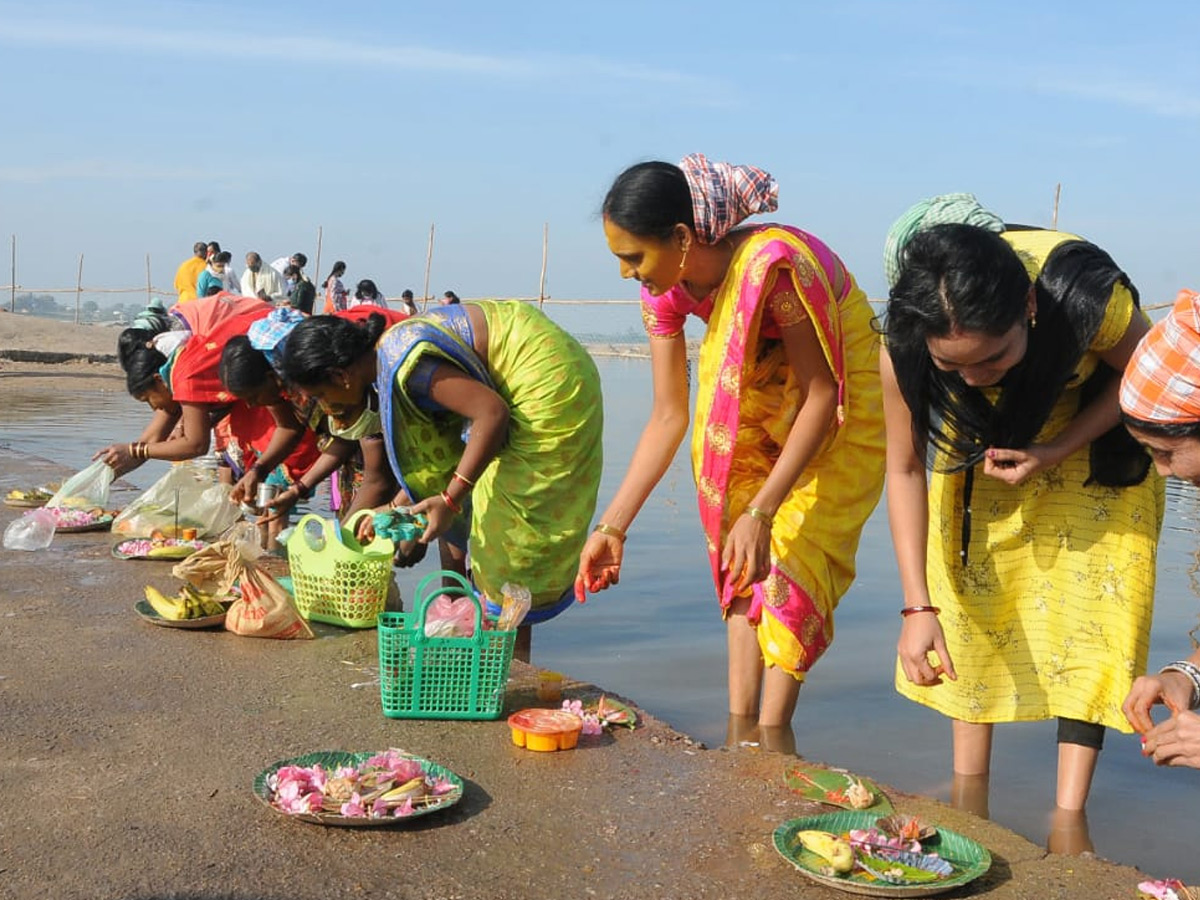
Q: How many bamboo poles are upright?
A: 7